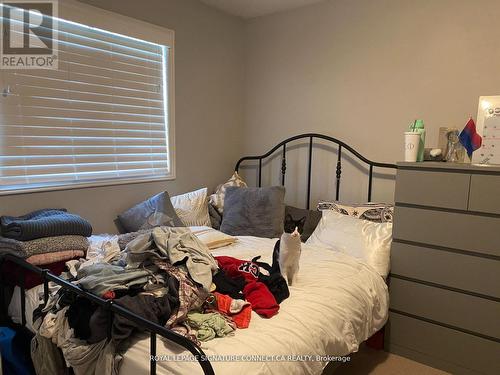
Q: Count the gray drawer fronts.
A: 6